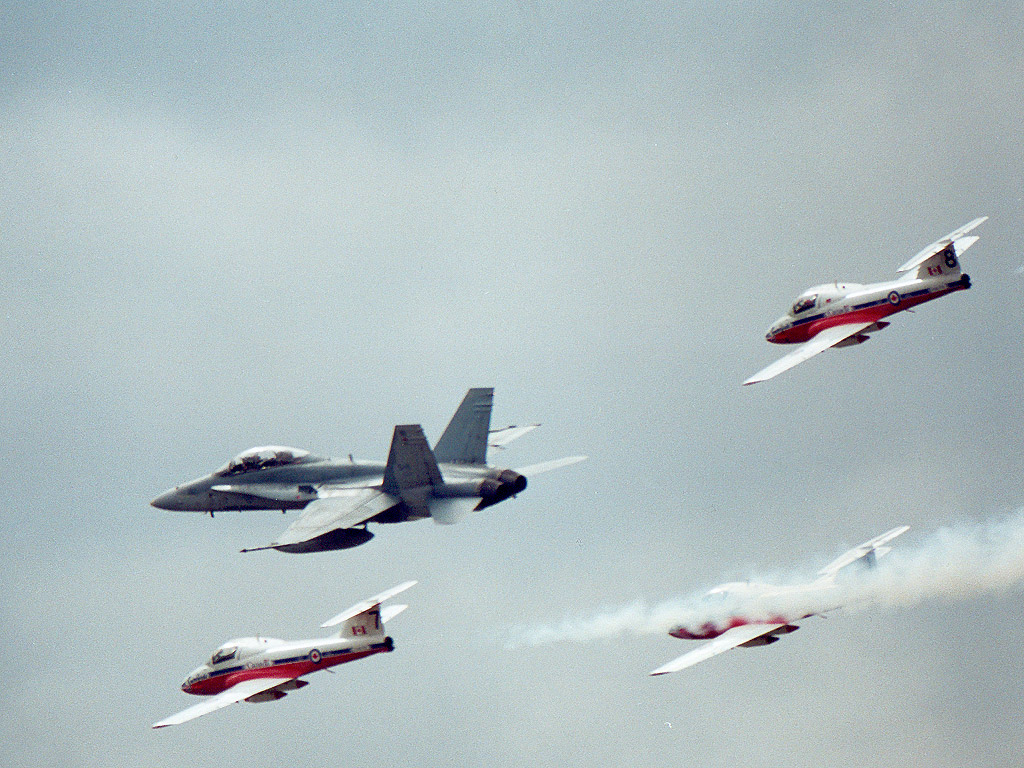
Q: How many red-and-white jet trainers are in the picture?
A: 3